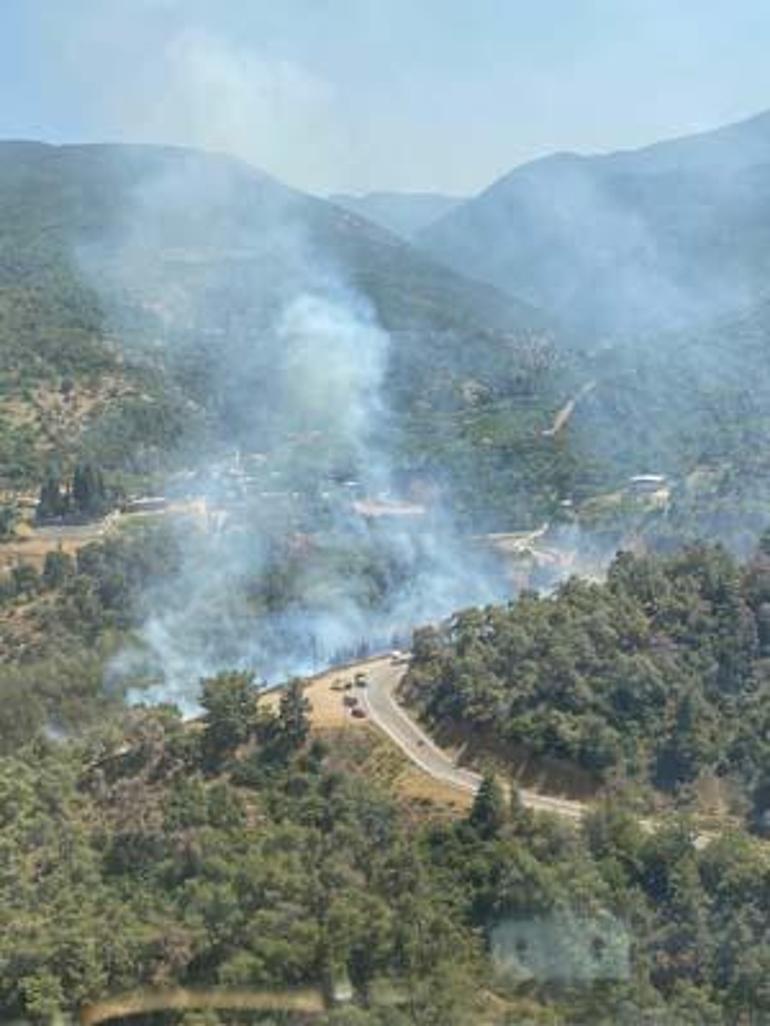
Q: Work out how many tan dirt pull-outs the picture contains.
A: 1